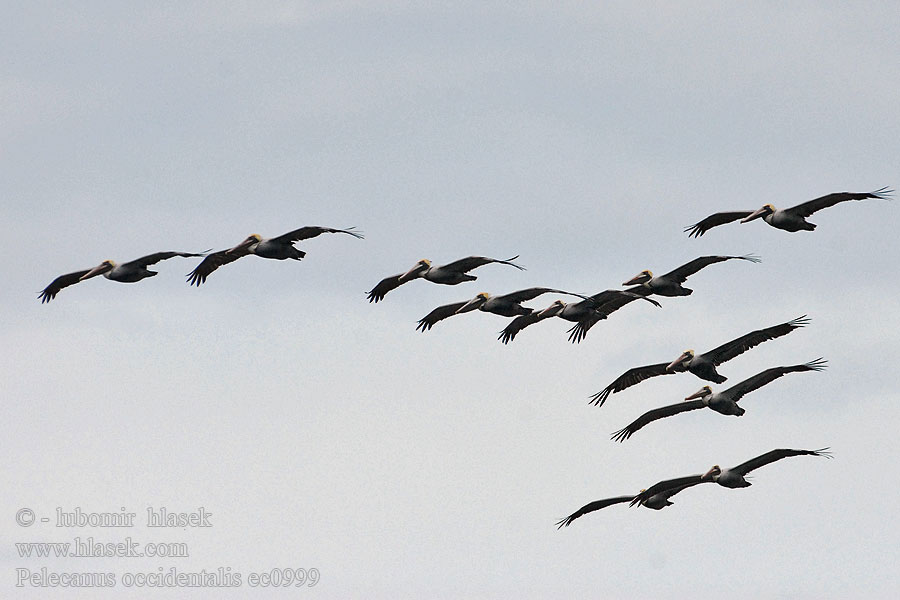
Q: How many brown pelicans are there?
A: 11